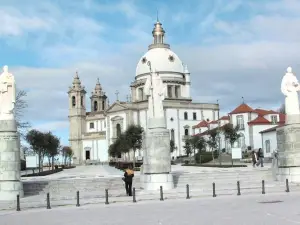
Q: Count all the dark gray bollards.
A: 11